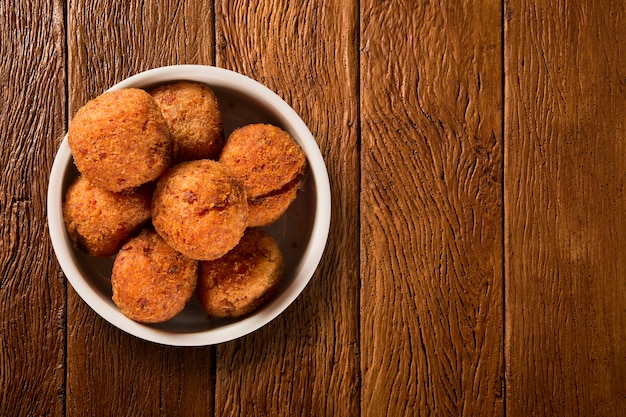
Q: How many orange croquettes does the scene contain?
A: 7